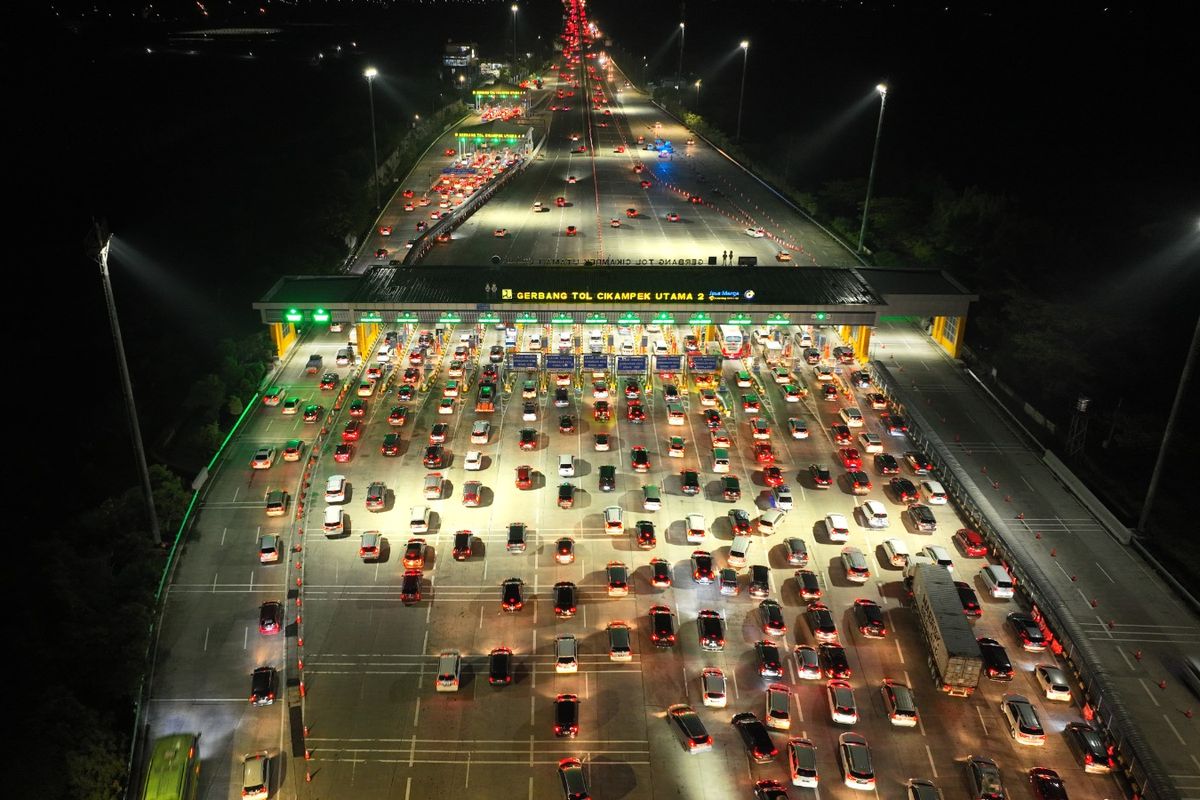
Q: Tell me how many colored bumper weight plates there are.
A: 0